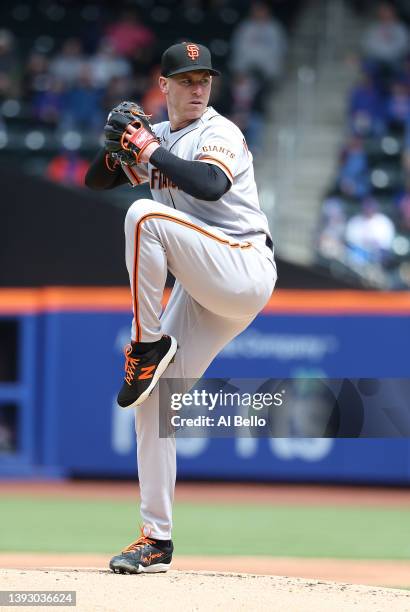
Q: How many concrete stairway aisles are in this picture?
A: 1